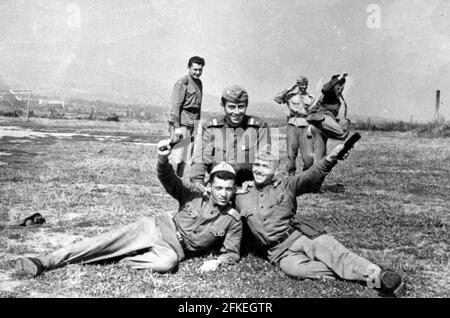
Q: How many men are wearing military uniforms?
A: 6